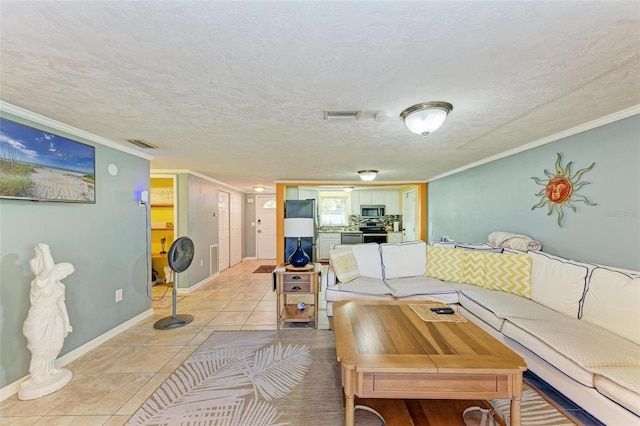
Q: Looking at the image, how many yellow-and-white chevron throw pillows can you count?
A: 3